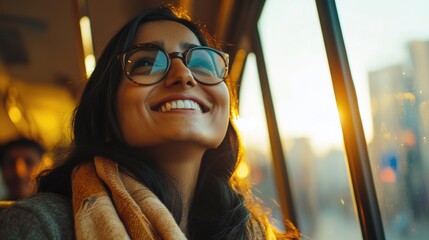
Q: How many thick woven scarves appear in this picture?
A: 1